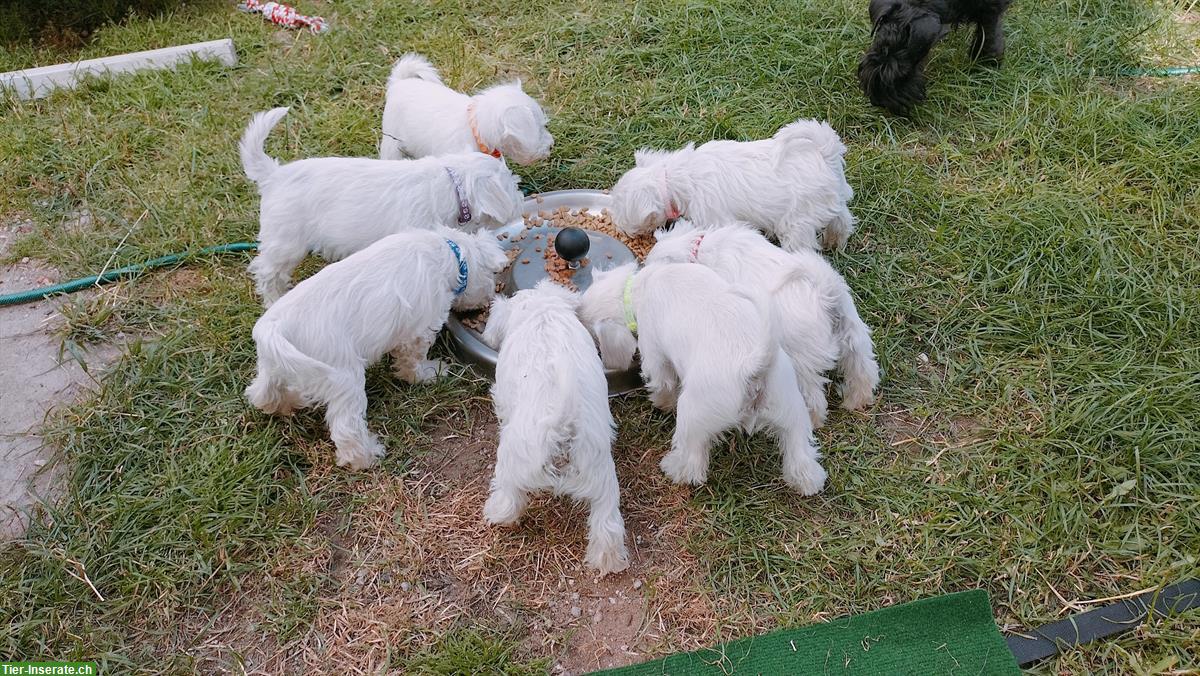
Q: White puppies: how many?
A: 7